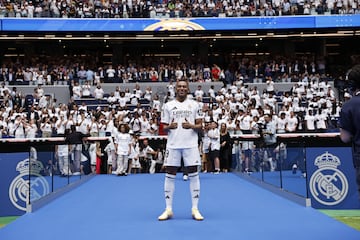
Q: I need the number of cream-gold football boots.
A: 2